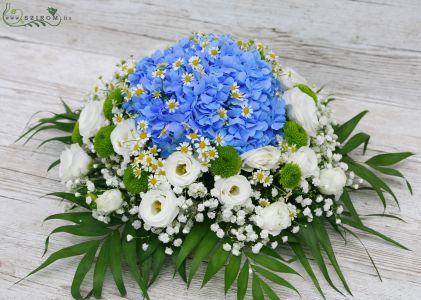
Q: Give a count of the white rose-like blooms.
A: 13